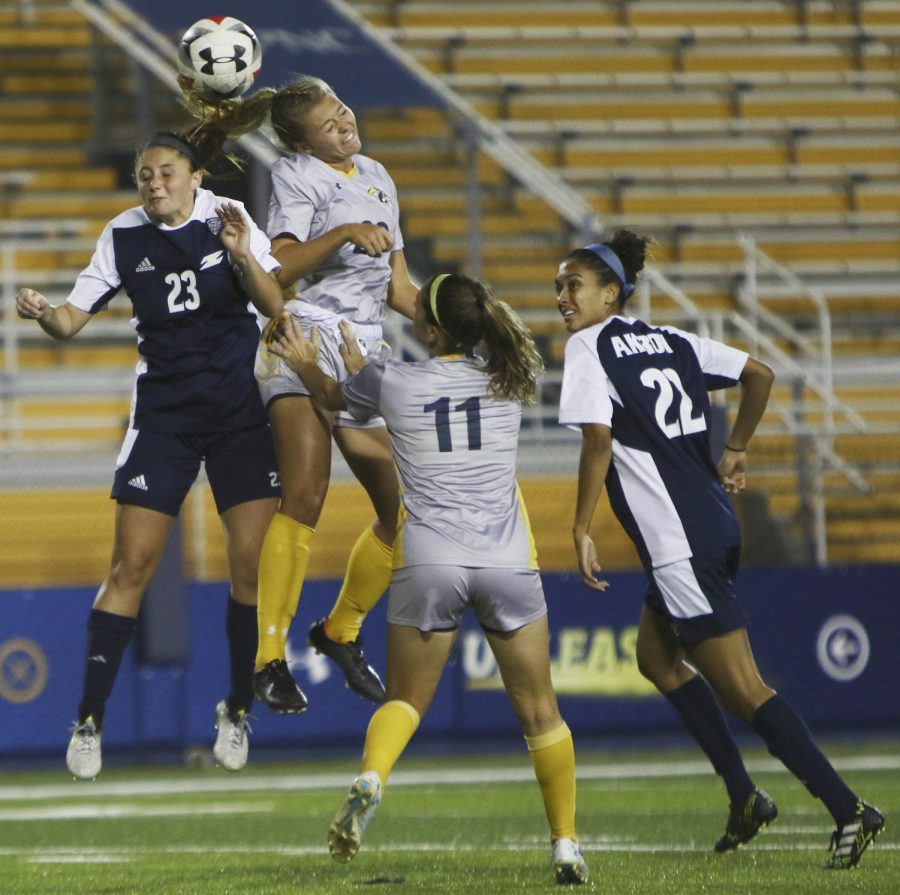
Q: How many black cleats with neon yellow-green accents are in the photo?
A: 2